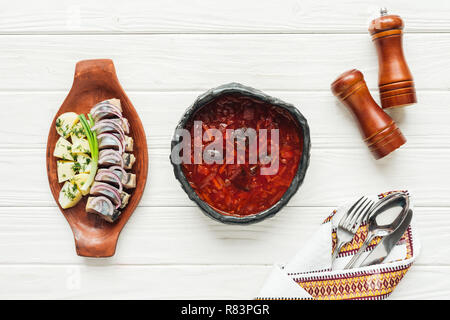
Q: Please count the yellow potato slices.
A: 8